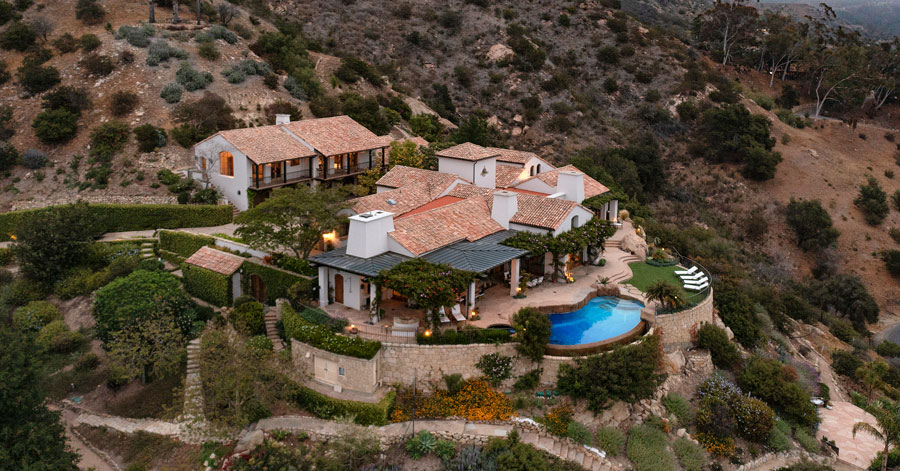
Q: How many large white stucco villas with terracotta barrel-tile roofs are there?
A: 2